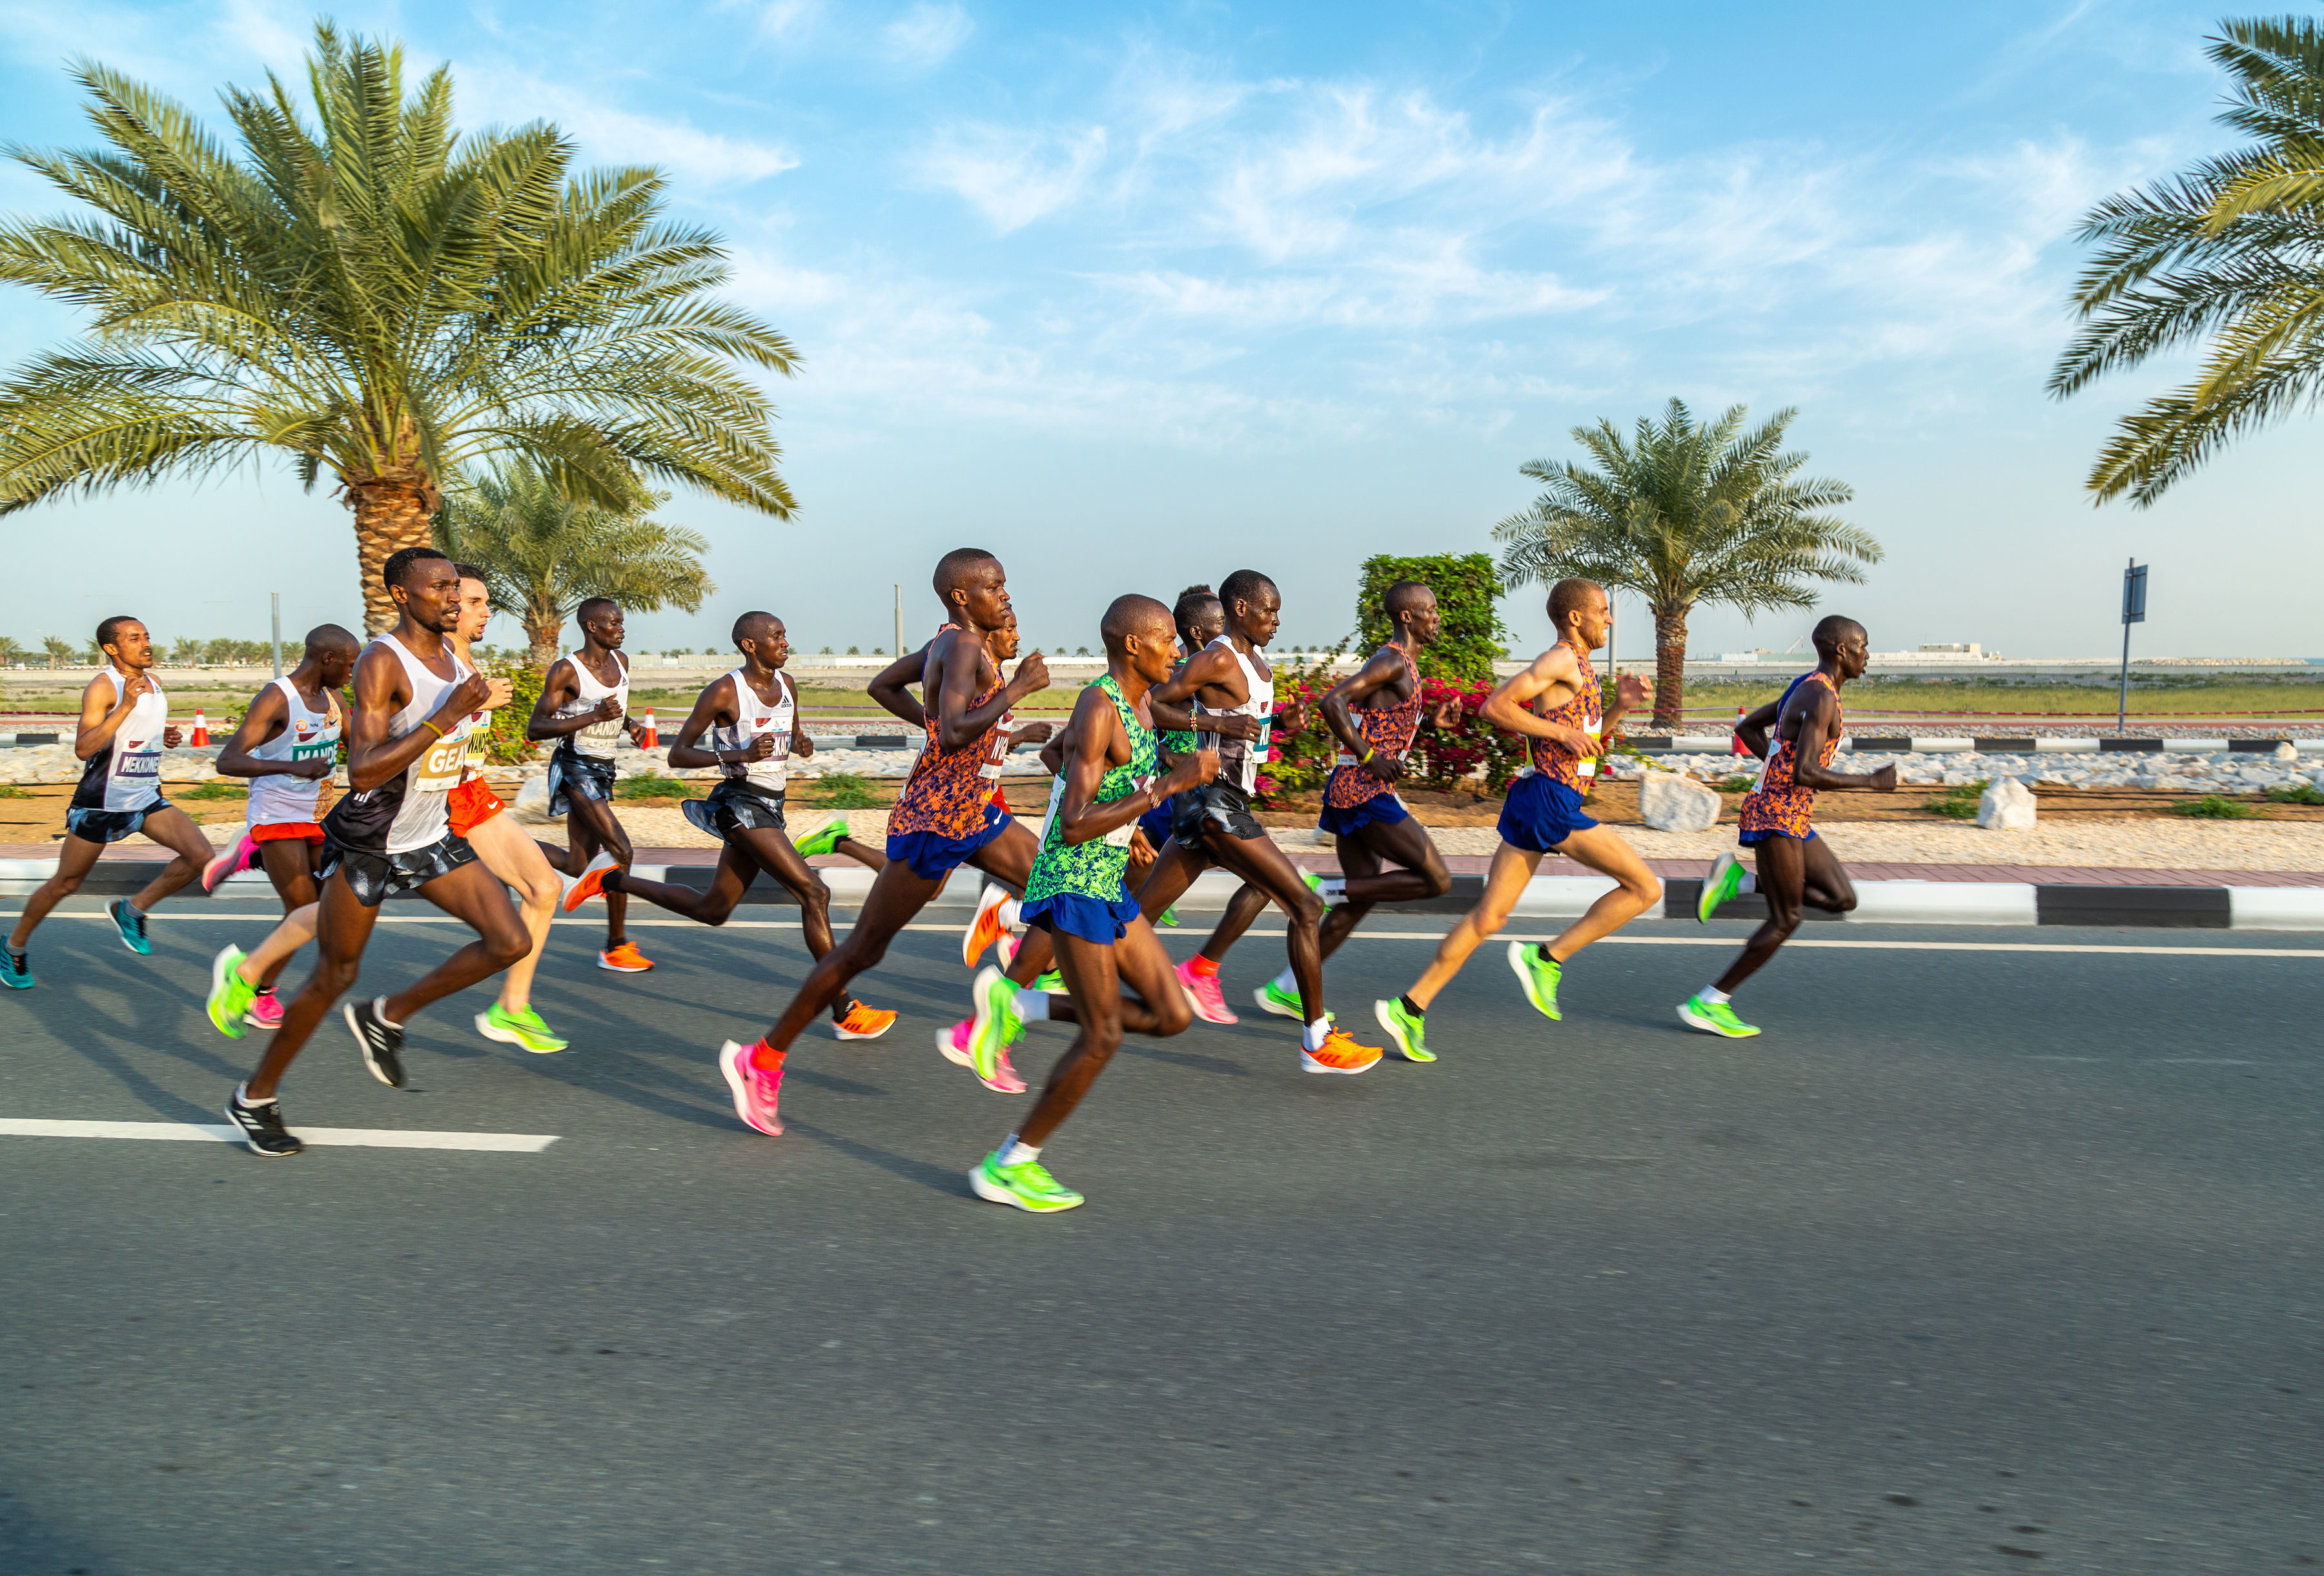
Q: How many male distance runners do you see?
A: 15